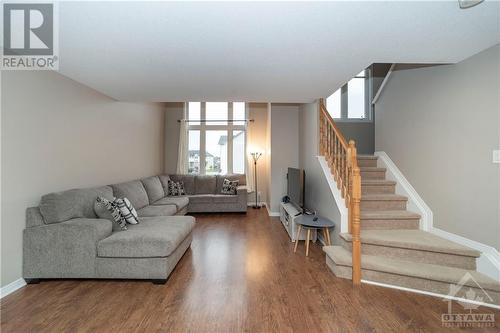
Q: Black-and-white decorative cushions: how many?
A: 4